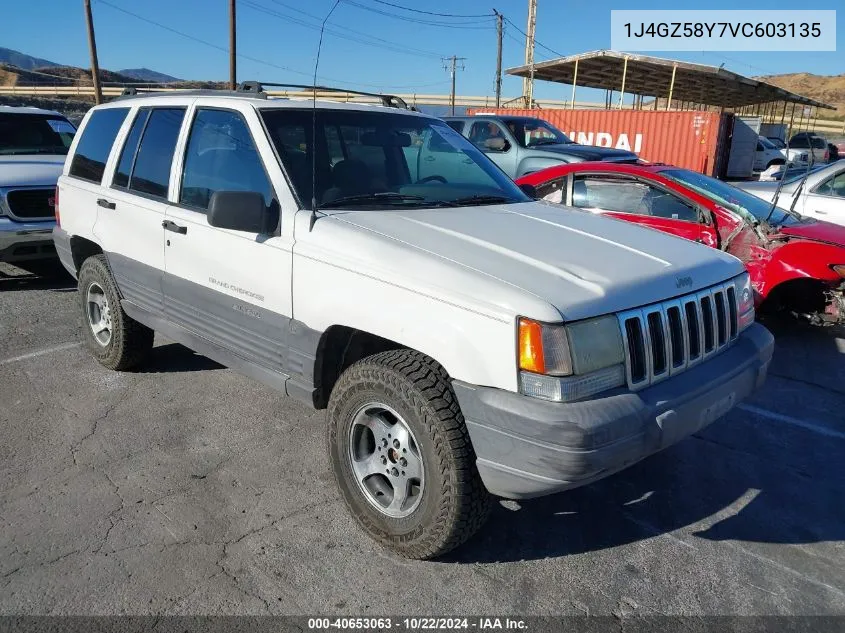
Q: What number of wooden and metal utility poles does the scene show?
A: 5